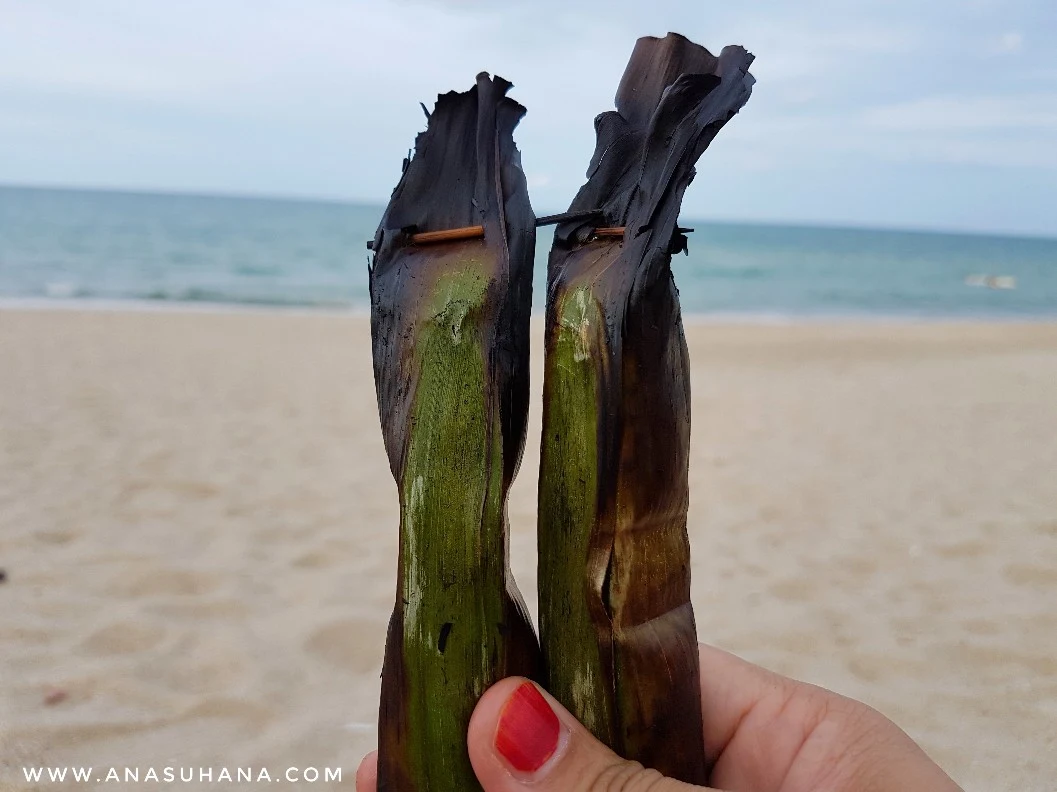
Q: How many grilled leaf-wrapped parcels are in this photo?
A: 2